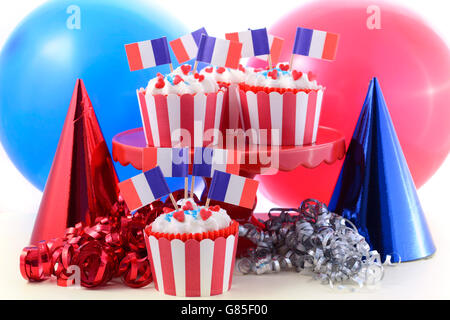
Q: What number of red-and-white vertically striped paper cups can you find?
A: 4